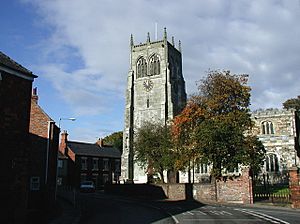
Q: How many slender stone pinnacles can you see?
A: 5